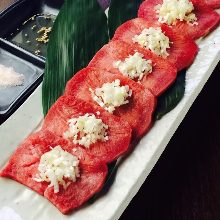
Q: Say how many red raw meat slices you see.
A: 7